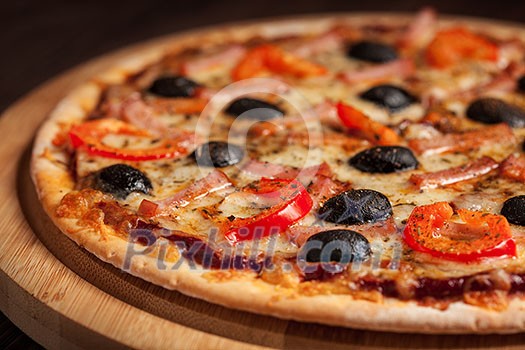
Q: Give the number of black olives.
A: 11